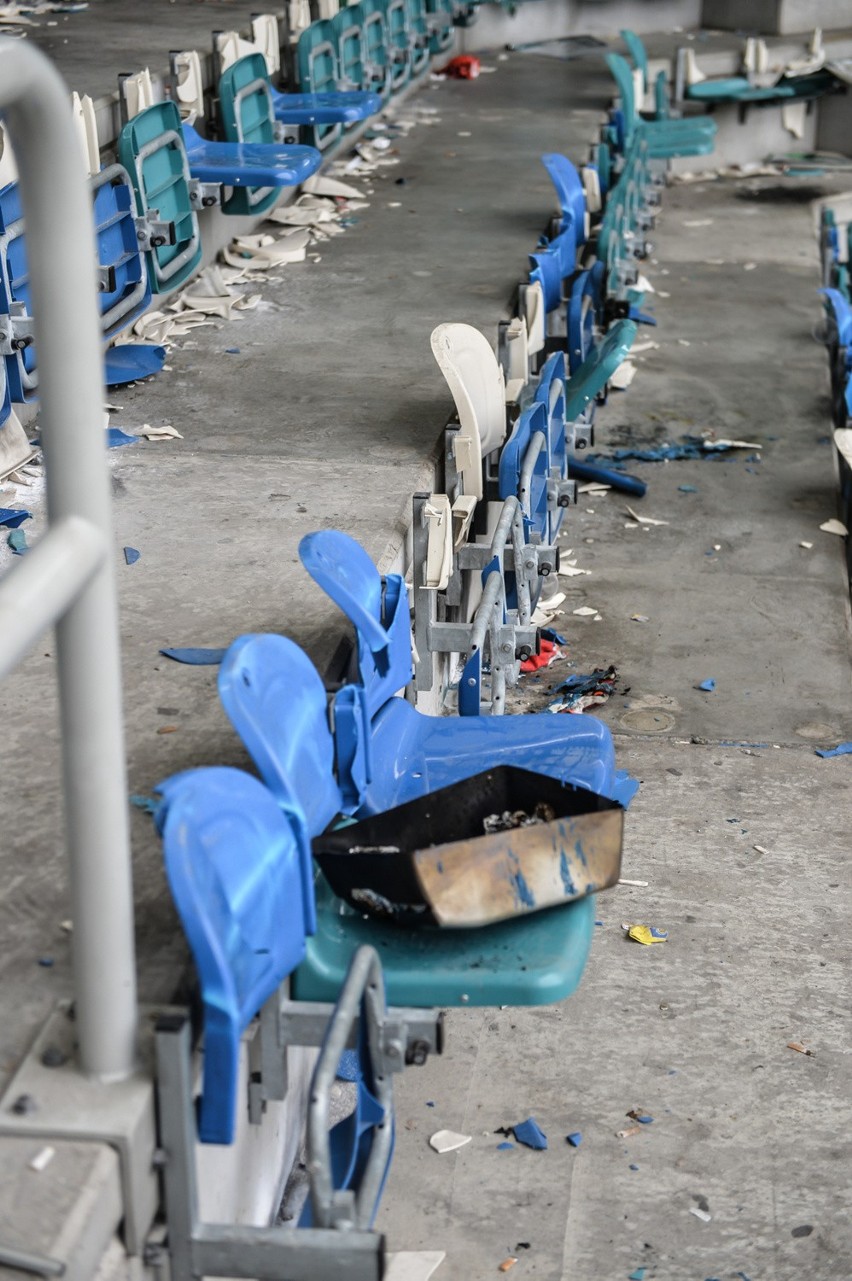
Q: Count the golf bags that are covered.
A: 0